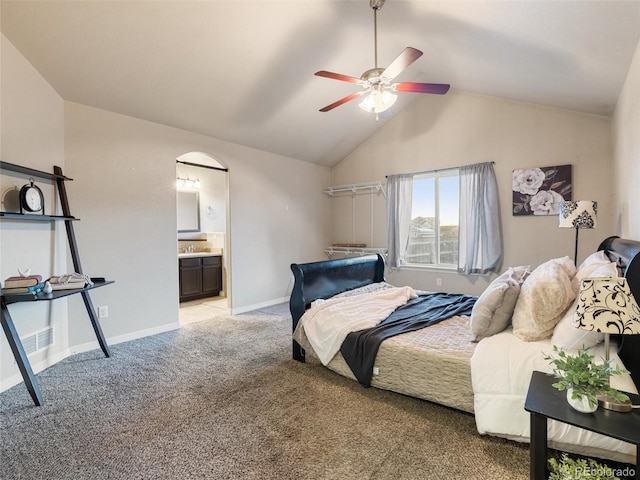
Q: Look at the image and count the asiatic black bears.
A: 0